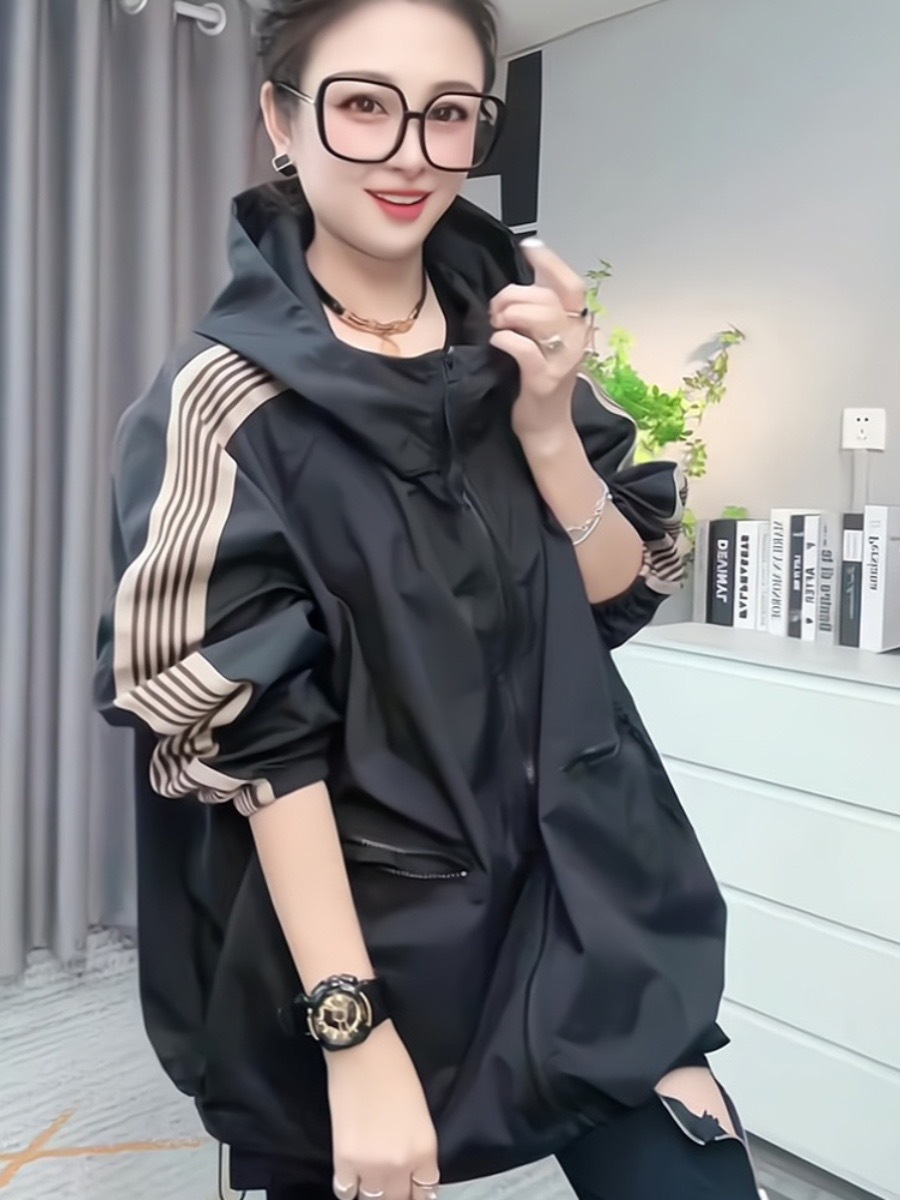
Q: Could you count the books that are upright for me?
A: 10